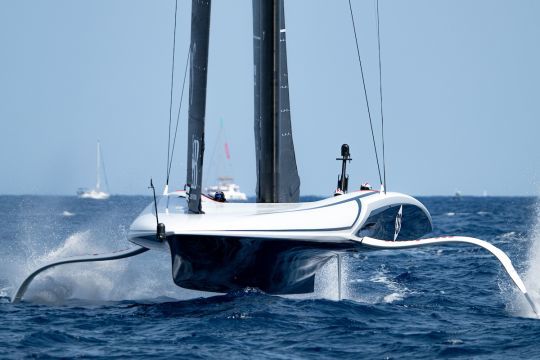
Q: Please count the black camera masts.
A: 1